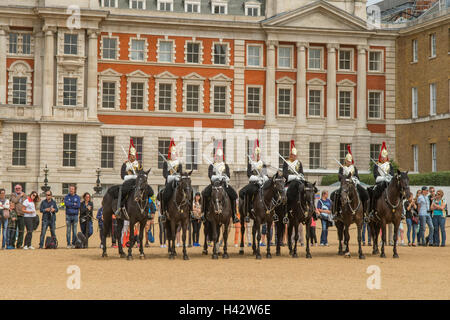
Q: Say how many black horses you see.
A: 7